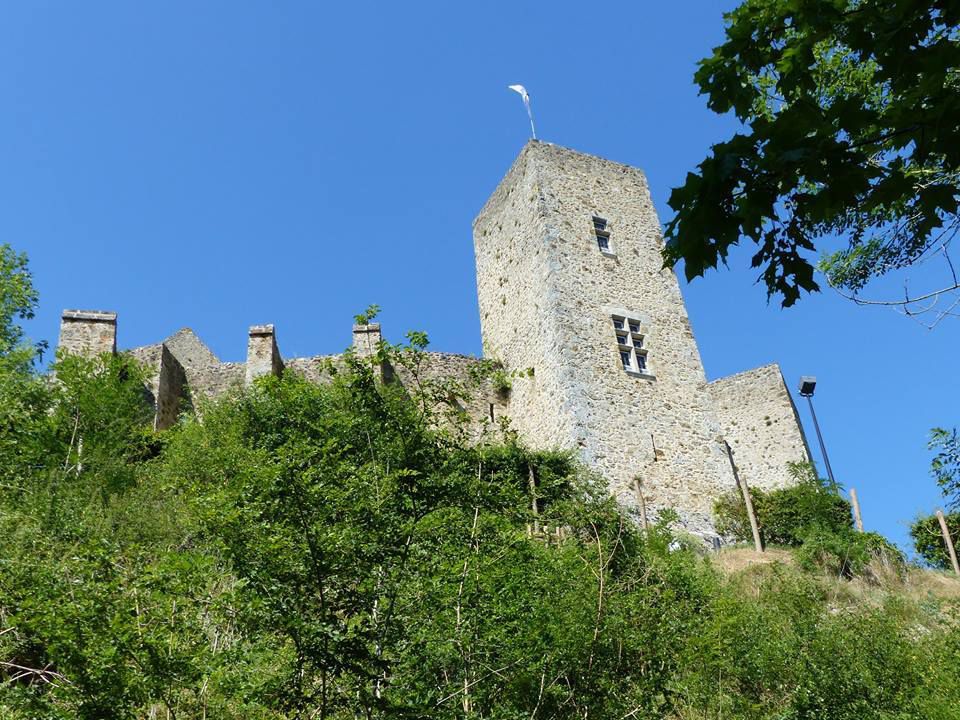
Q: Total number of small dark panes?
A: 8